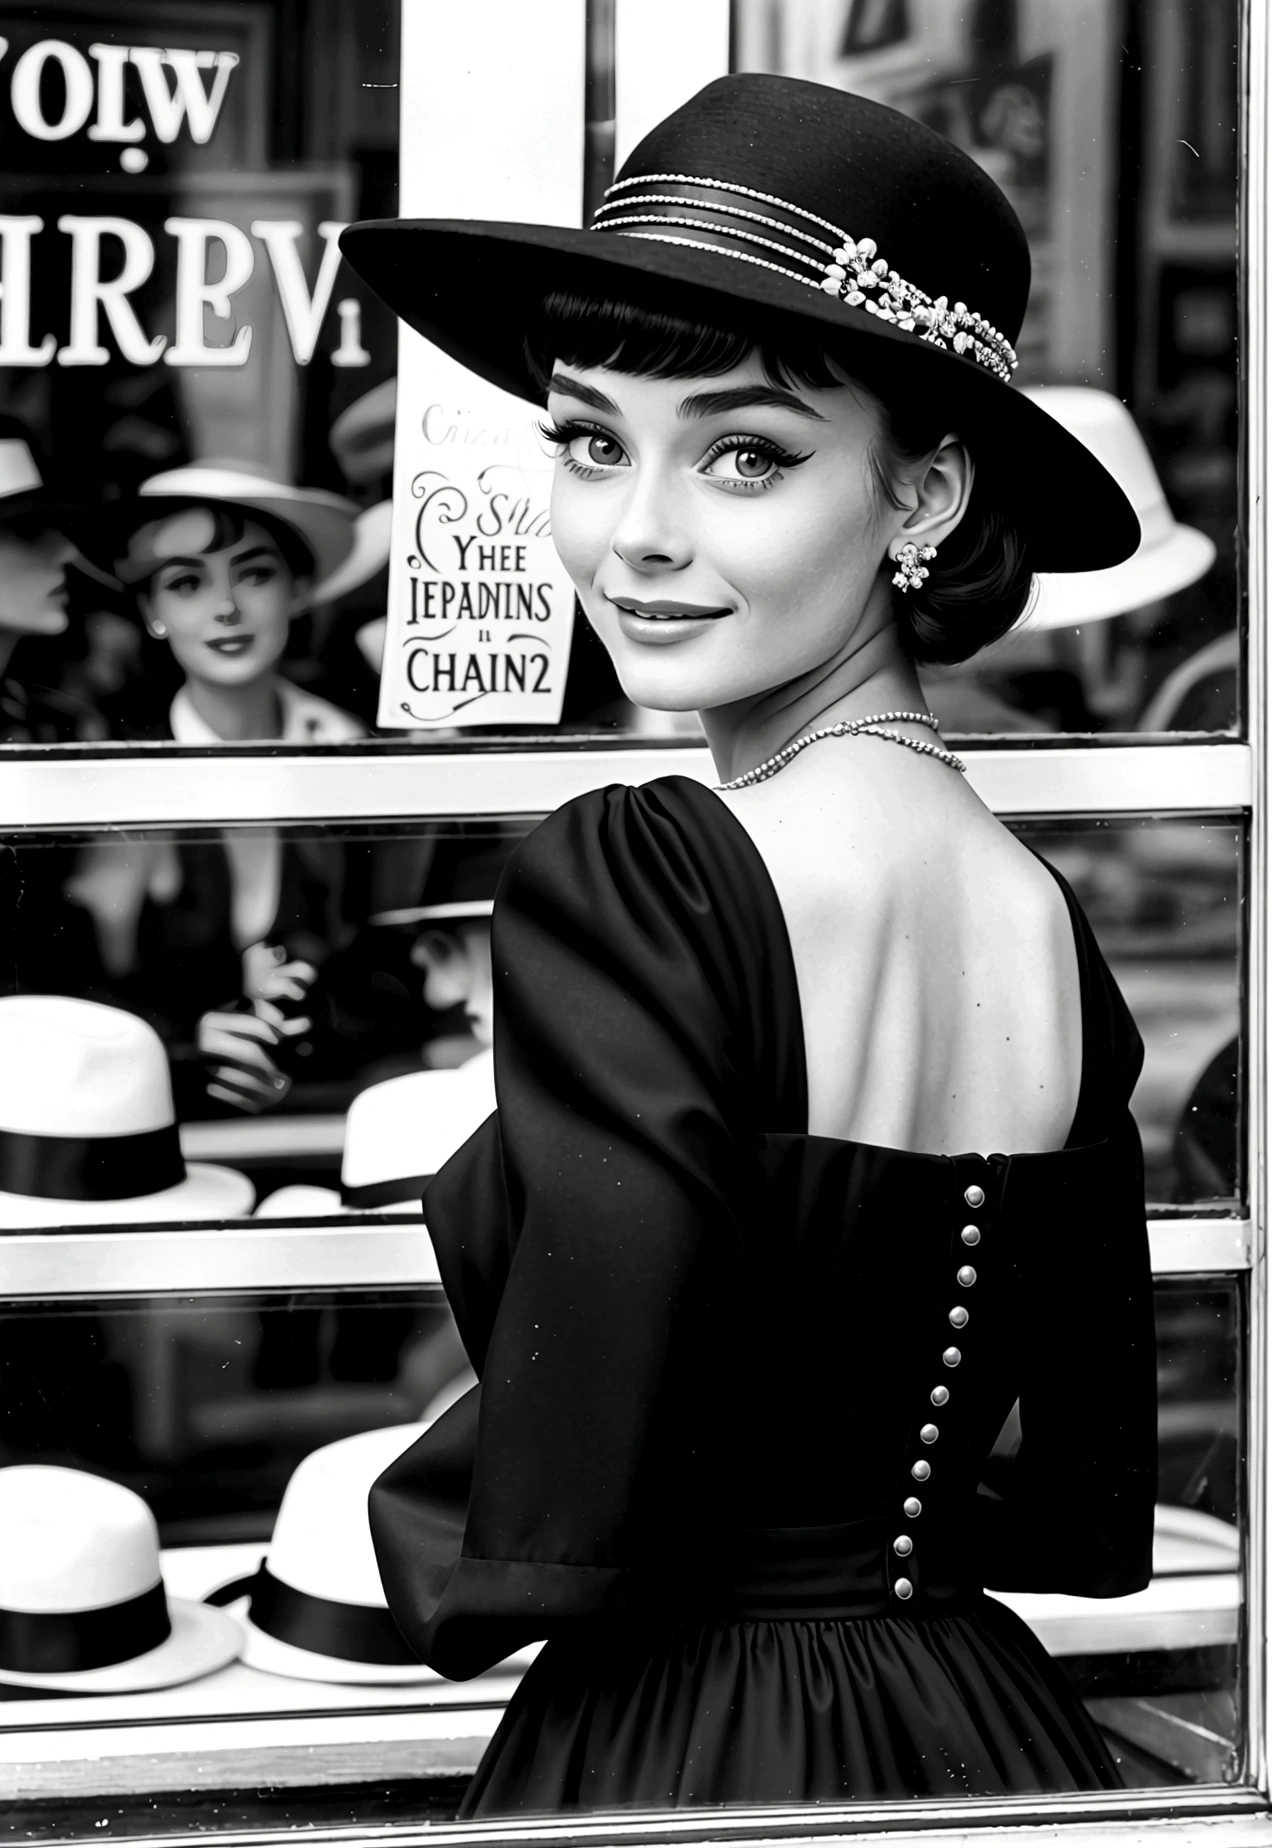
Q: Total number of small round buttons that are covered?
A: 11